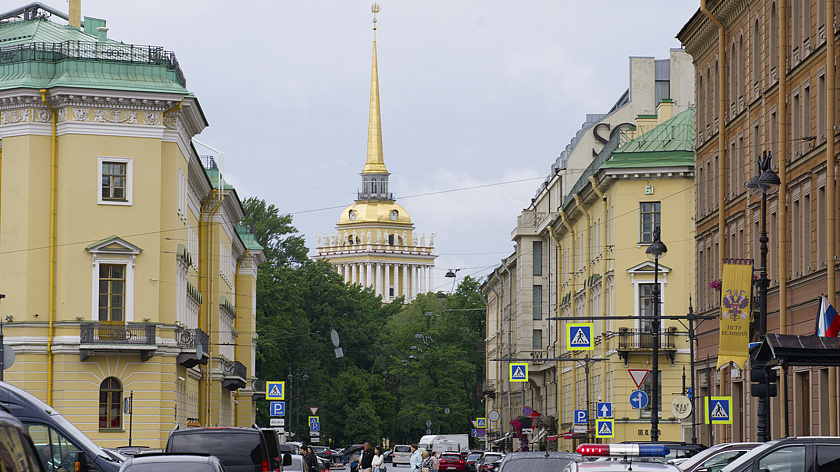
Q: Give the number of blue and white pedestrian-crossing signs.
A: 7